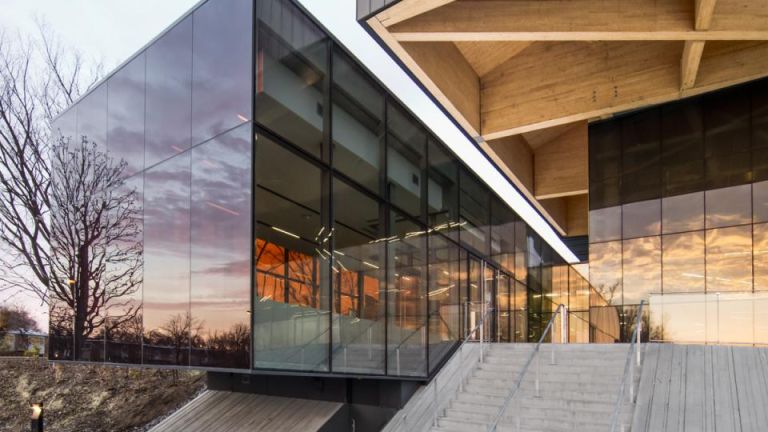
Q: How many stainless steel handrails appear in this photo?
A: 3